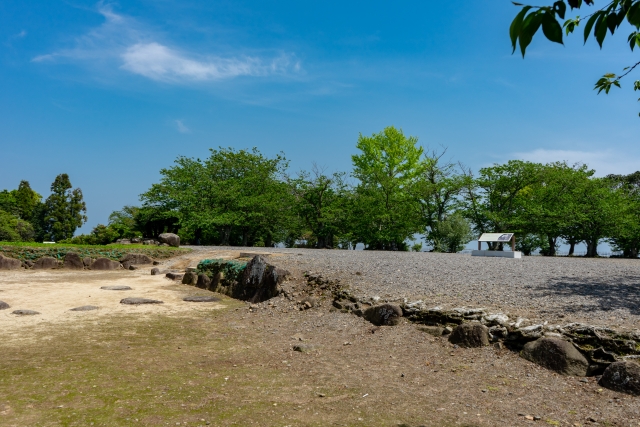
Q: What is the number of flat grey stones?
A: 6